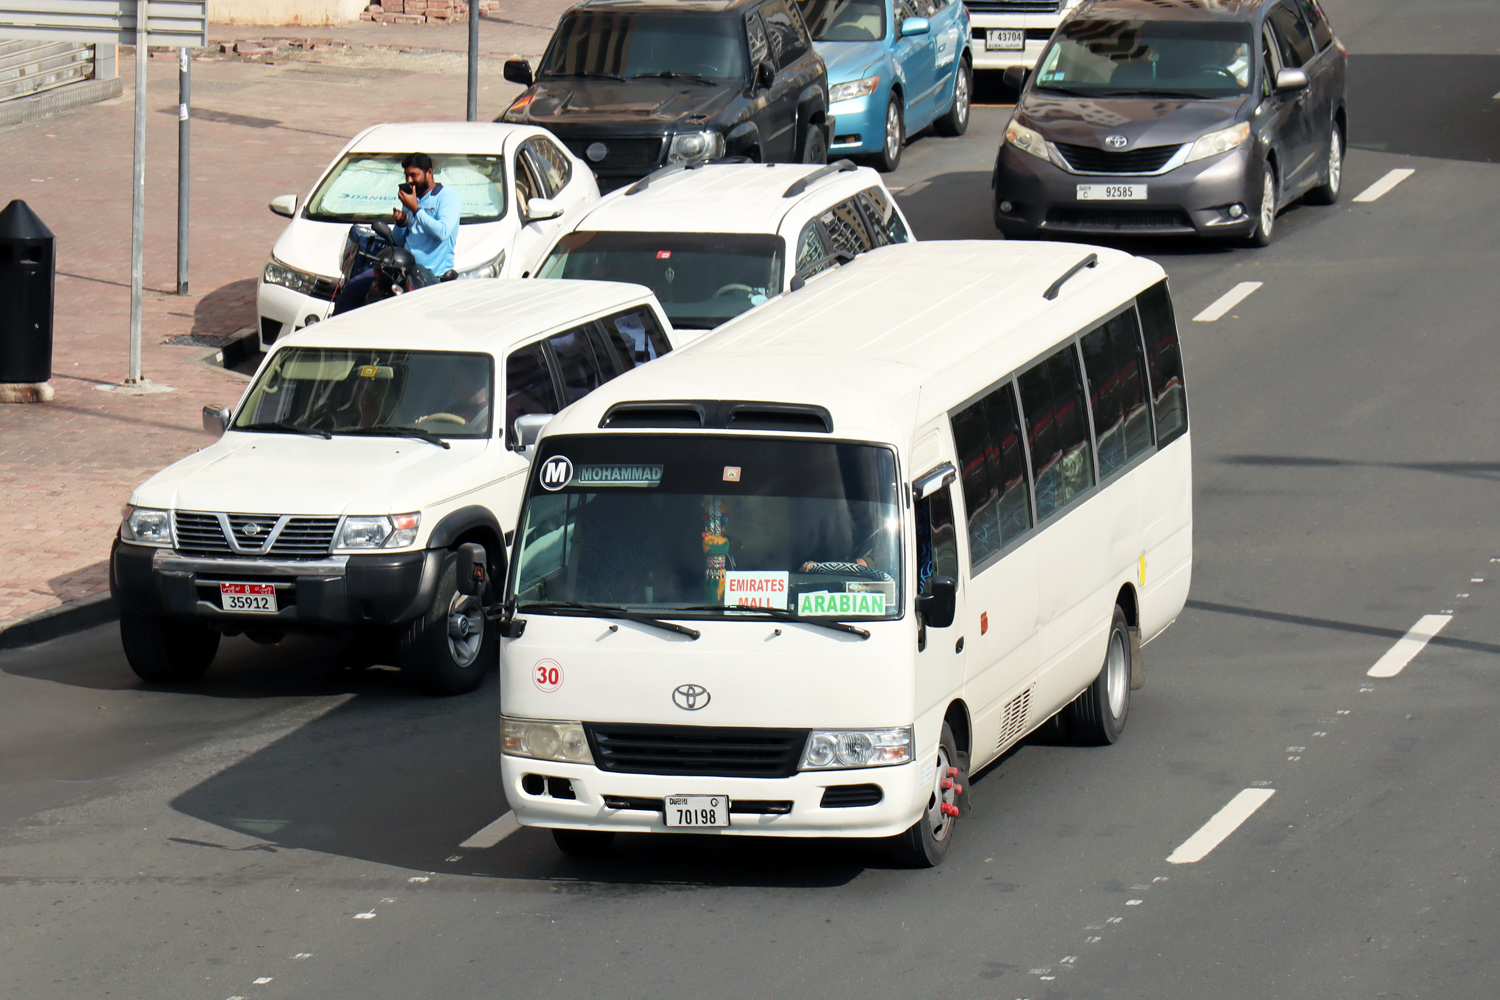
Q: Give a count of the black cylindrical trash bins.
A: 1